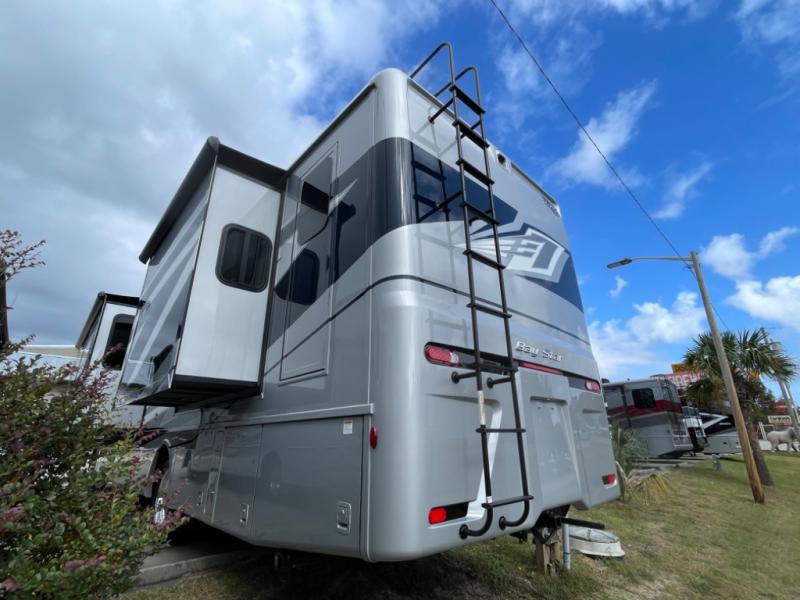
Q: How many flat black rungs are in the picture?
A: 9